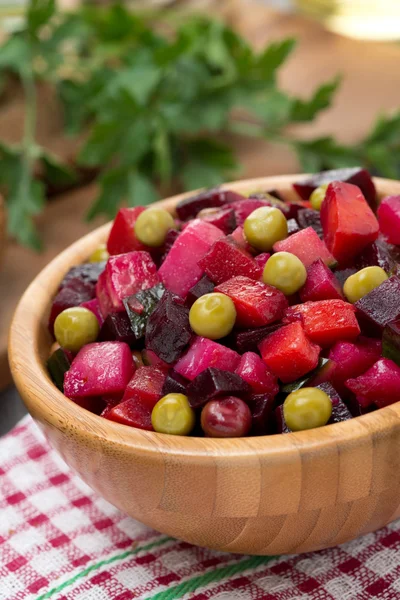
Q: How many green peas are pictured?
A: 10